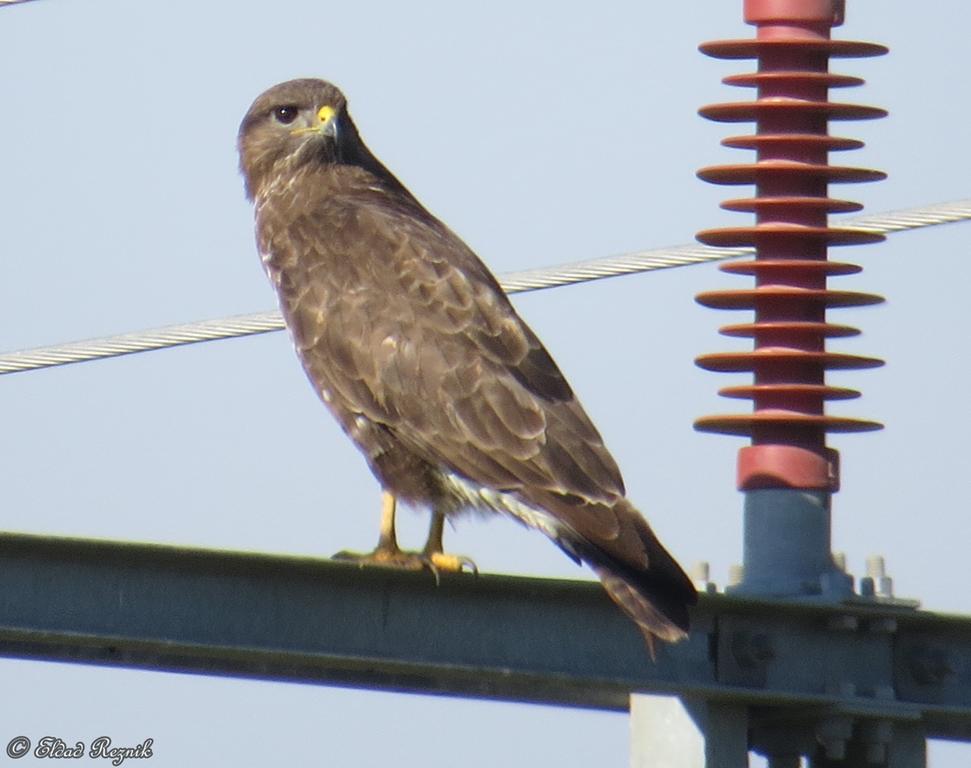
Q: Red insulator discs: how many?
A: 13